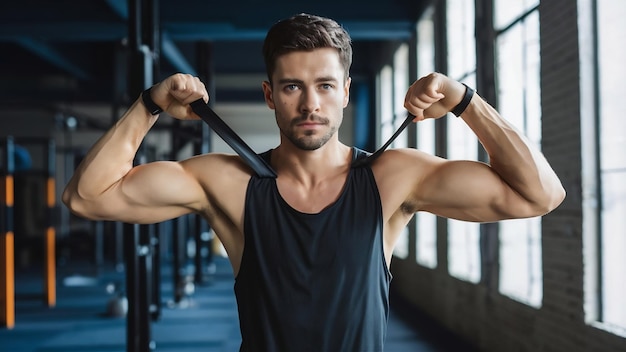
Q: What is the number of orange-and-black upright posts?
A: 2